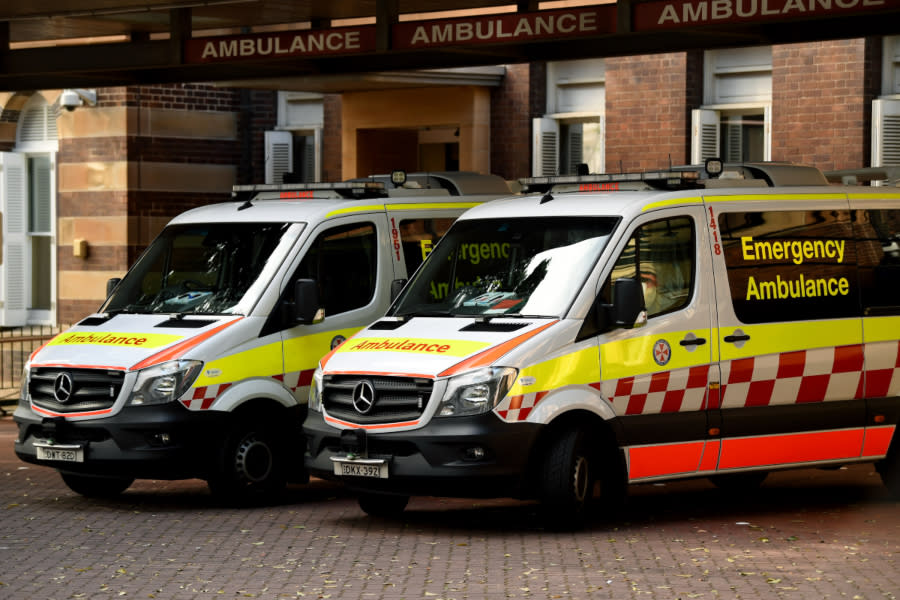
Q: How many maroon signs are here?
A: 3